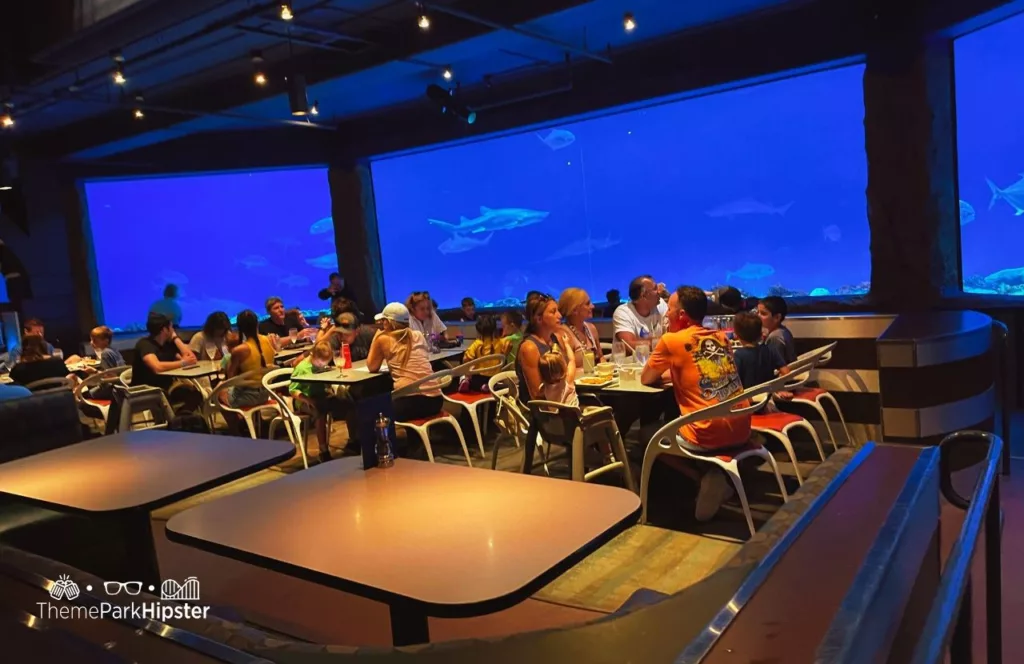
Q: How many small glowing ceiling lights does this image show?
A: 9